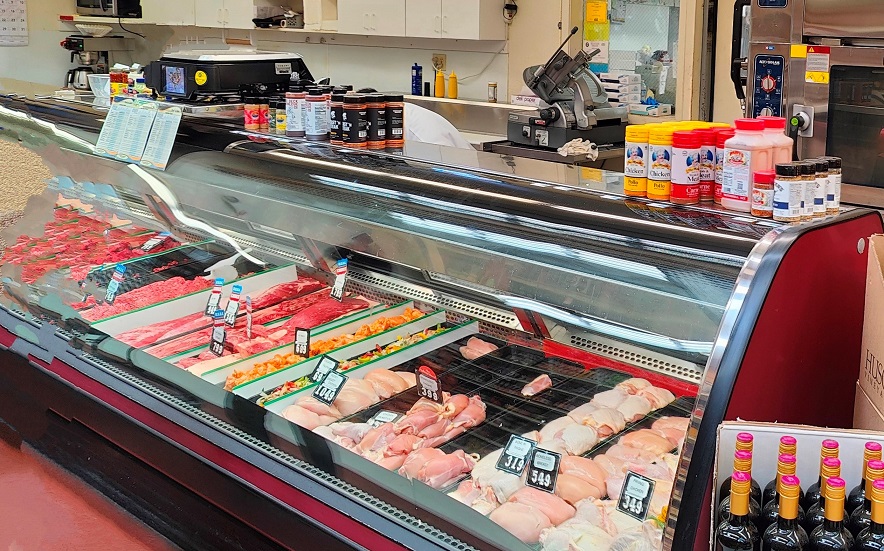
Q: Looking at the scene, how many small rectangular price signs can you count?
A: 15